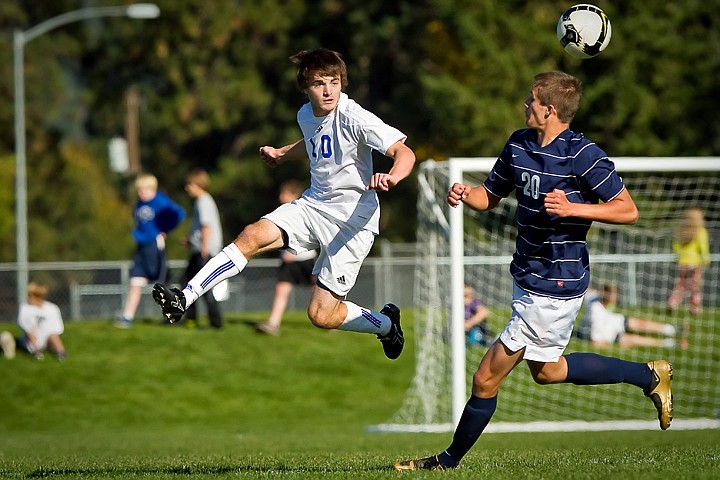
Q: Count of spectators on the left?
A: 4